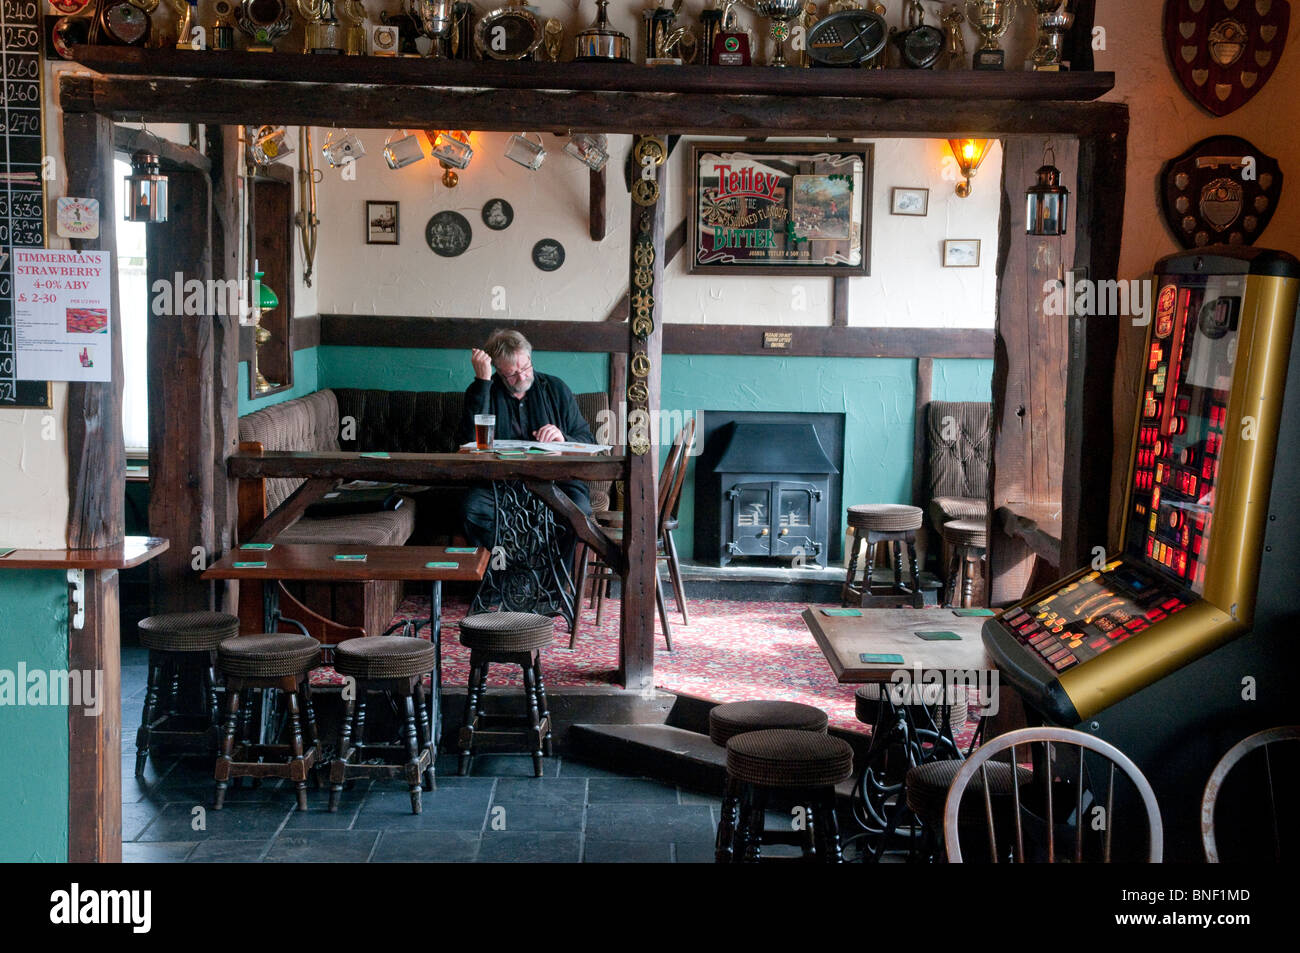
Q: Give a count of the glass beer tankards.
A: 6